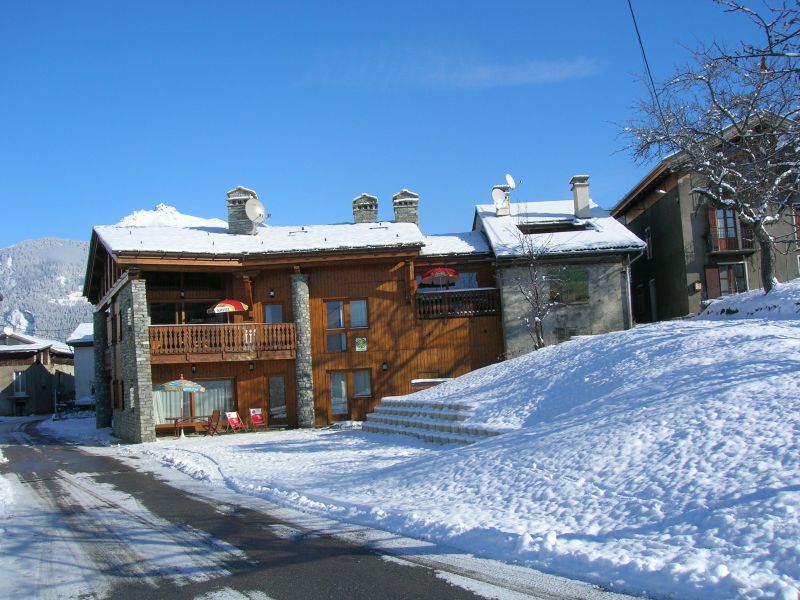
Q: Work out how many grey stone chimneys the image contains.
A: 3